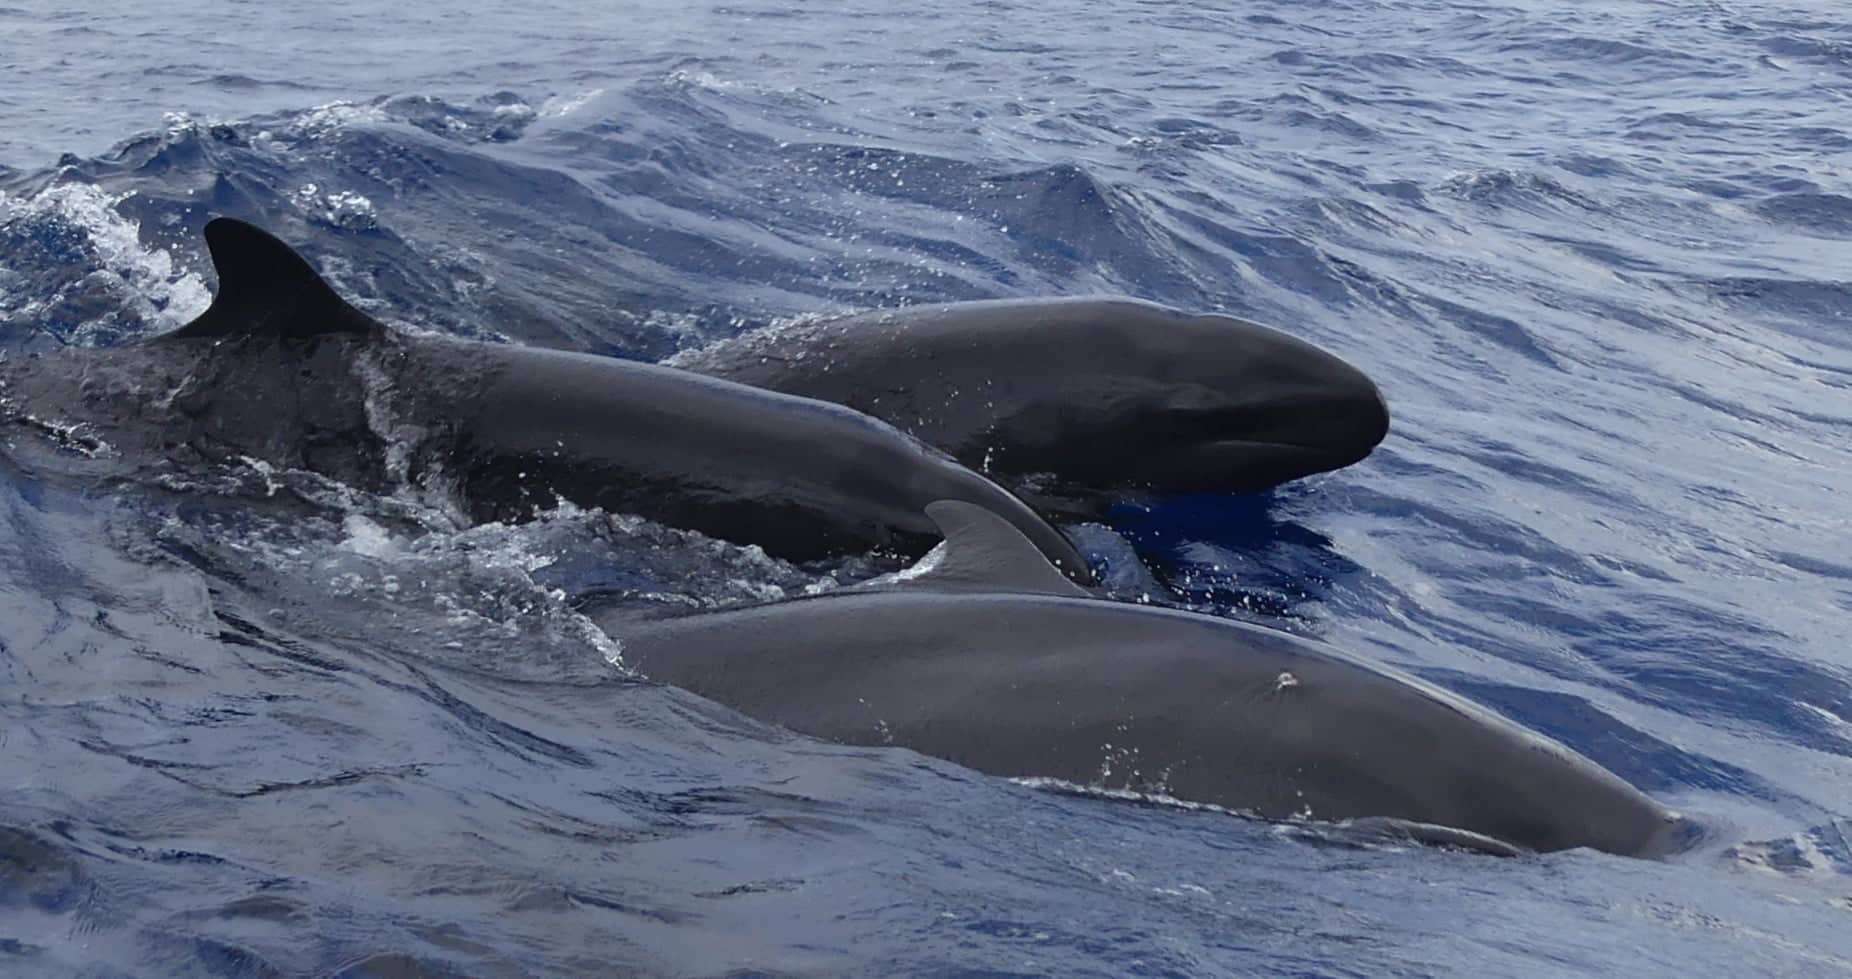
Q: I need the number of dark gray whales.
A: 3